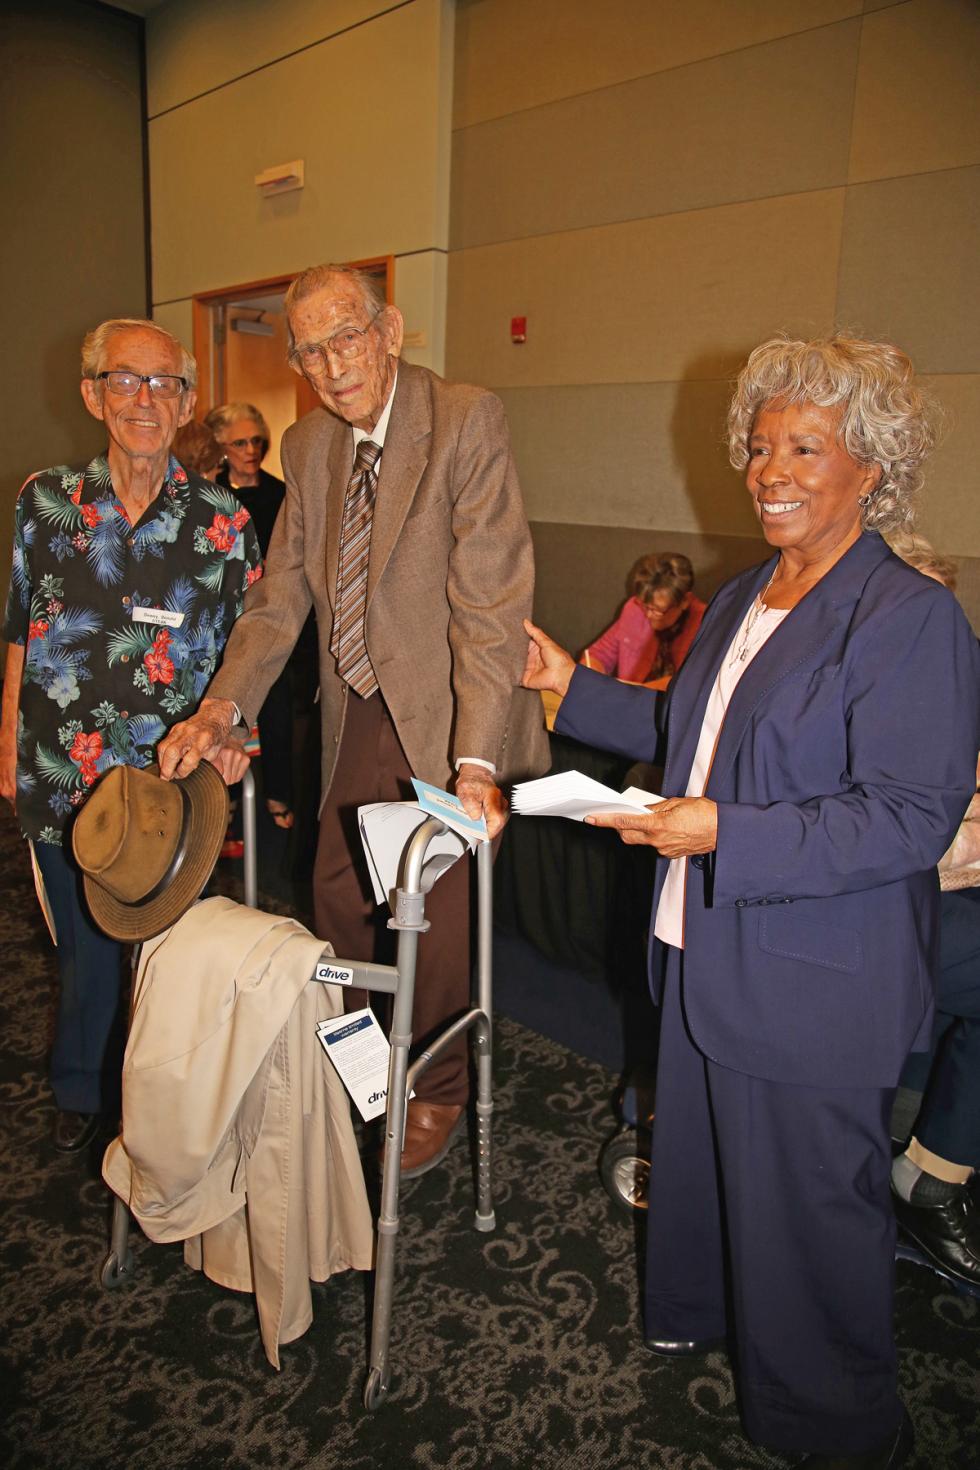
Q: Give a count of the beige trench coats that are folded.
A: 1